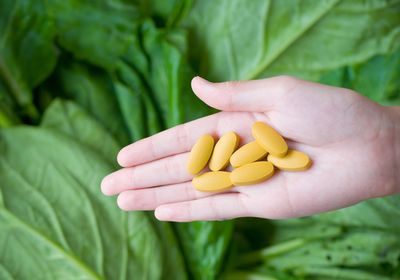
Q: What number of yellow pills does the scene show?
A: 7